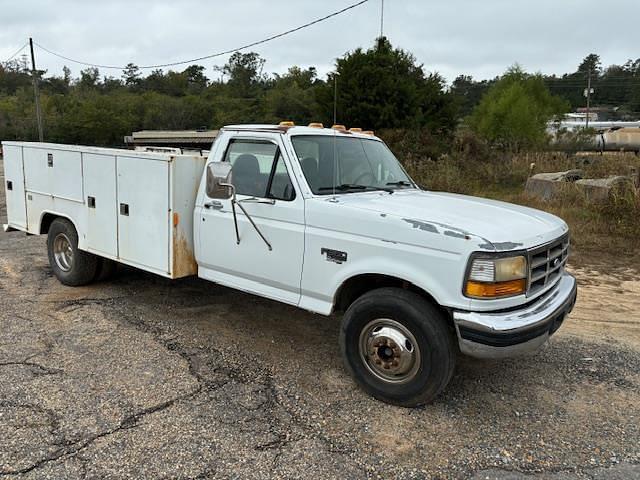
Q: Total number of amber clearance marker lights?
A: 5